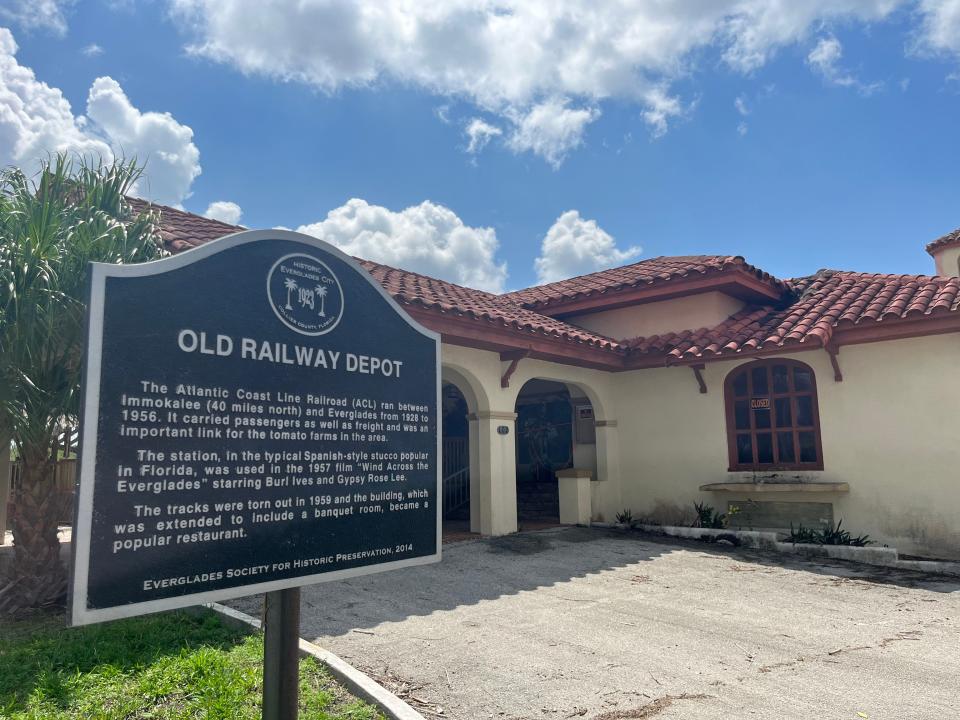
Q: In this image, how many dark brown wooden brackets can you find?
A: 3